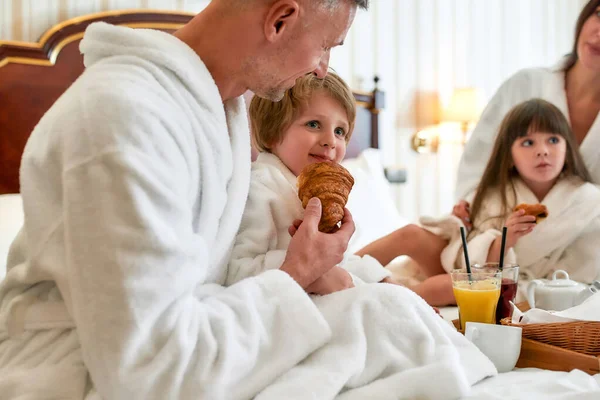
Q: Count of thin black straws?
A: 2